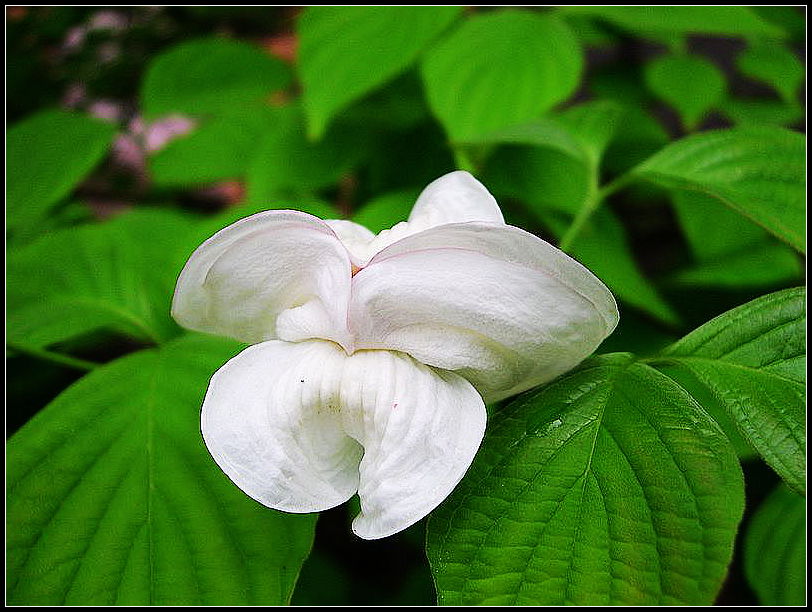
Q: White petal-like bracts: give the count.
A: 4